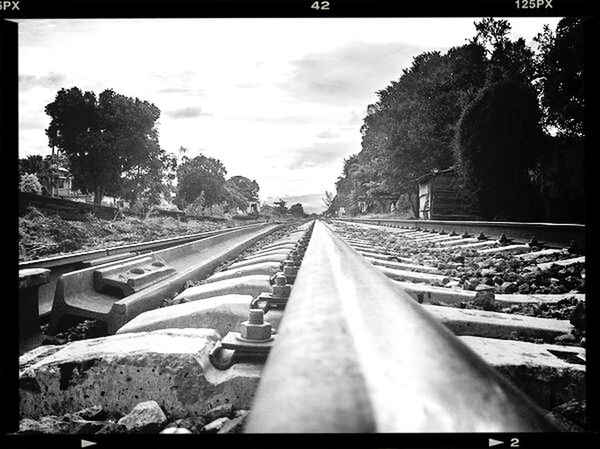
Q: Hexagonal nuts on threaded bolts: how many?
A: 3